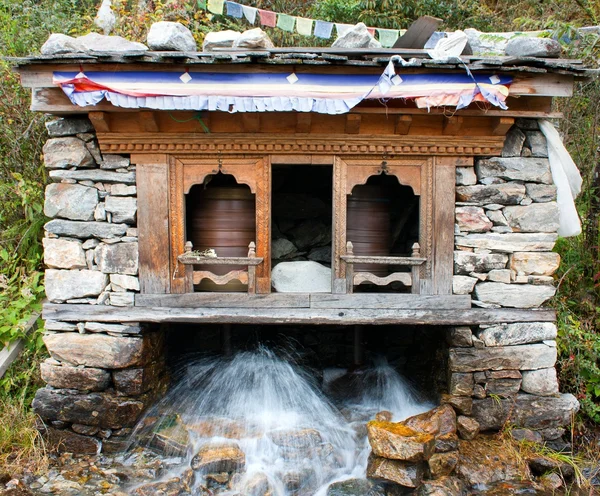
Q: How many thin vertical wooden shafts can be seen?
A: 2